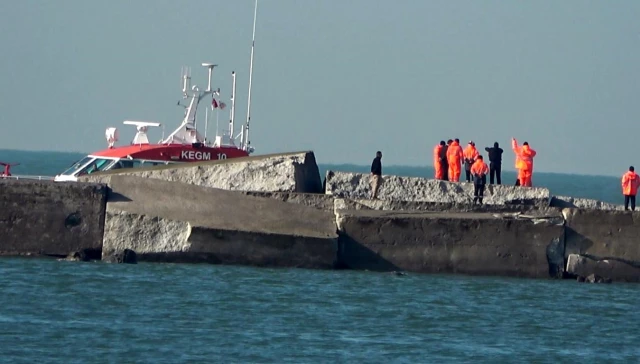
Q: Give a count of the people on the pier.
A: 9